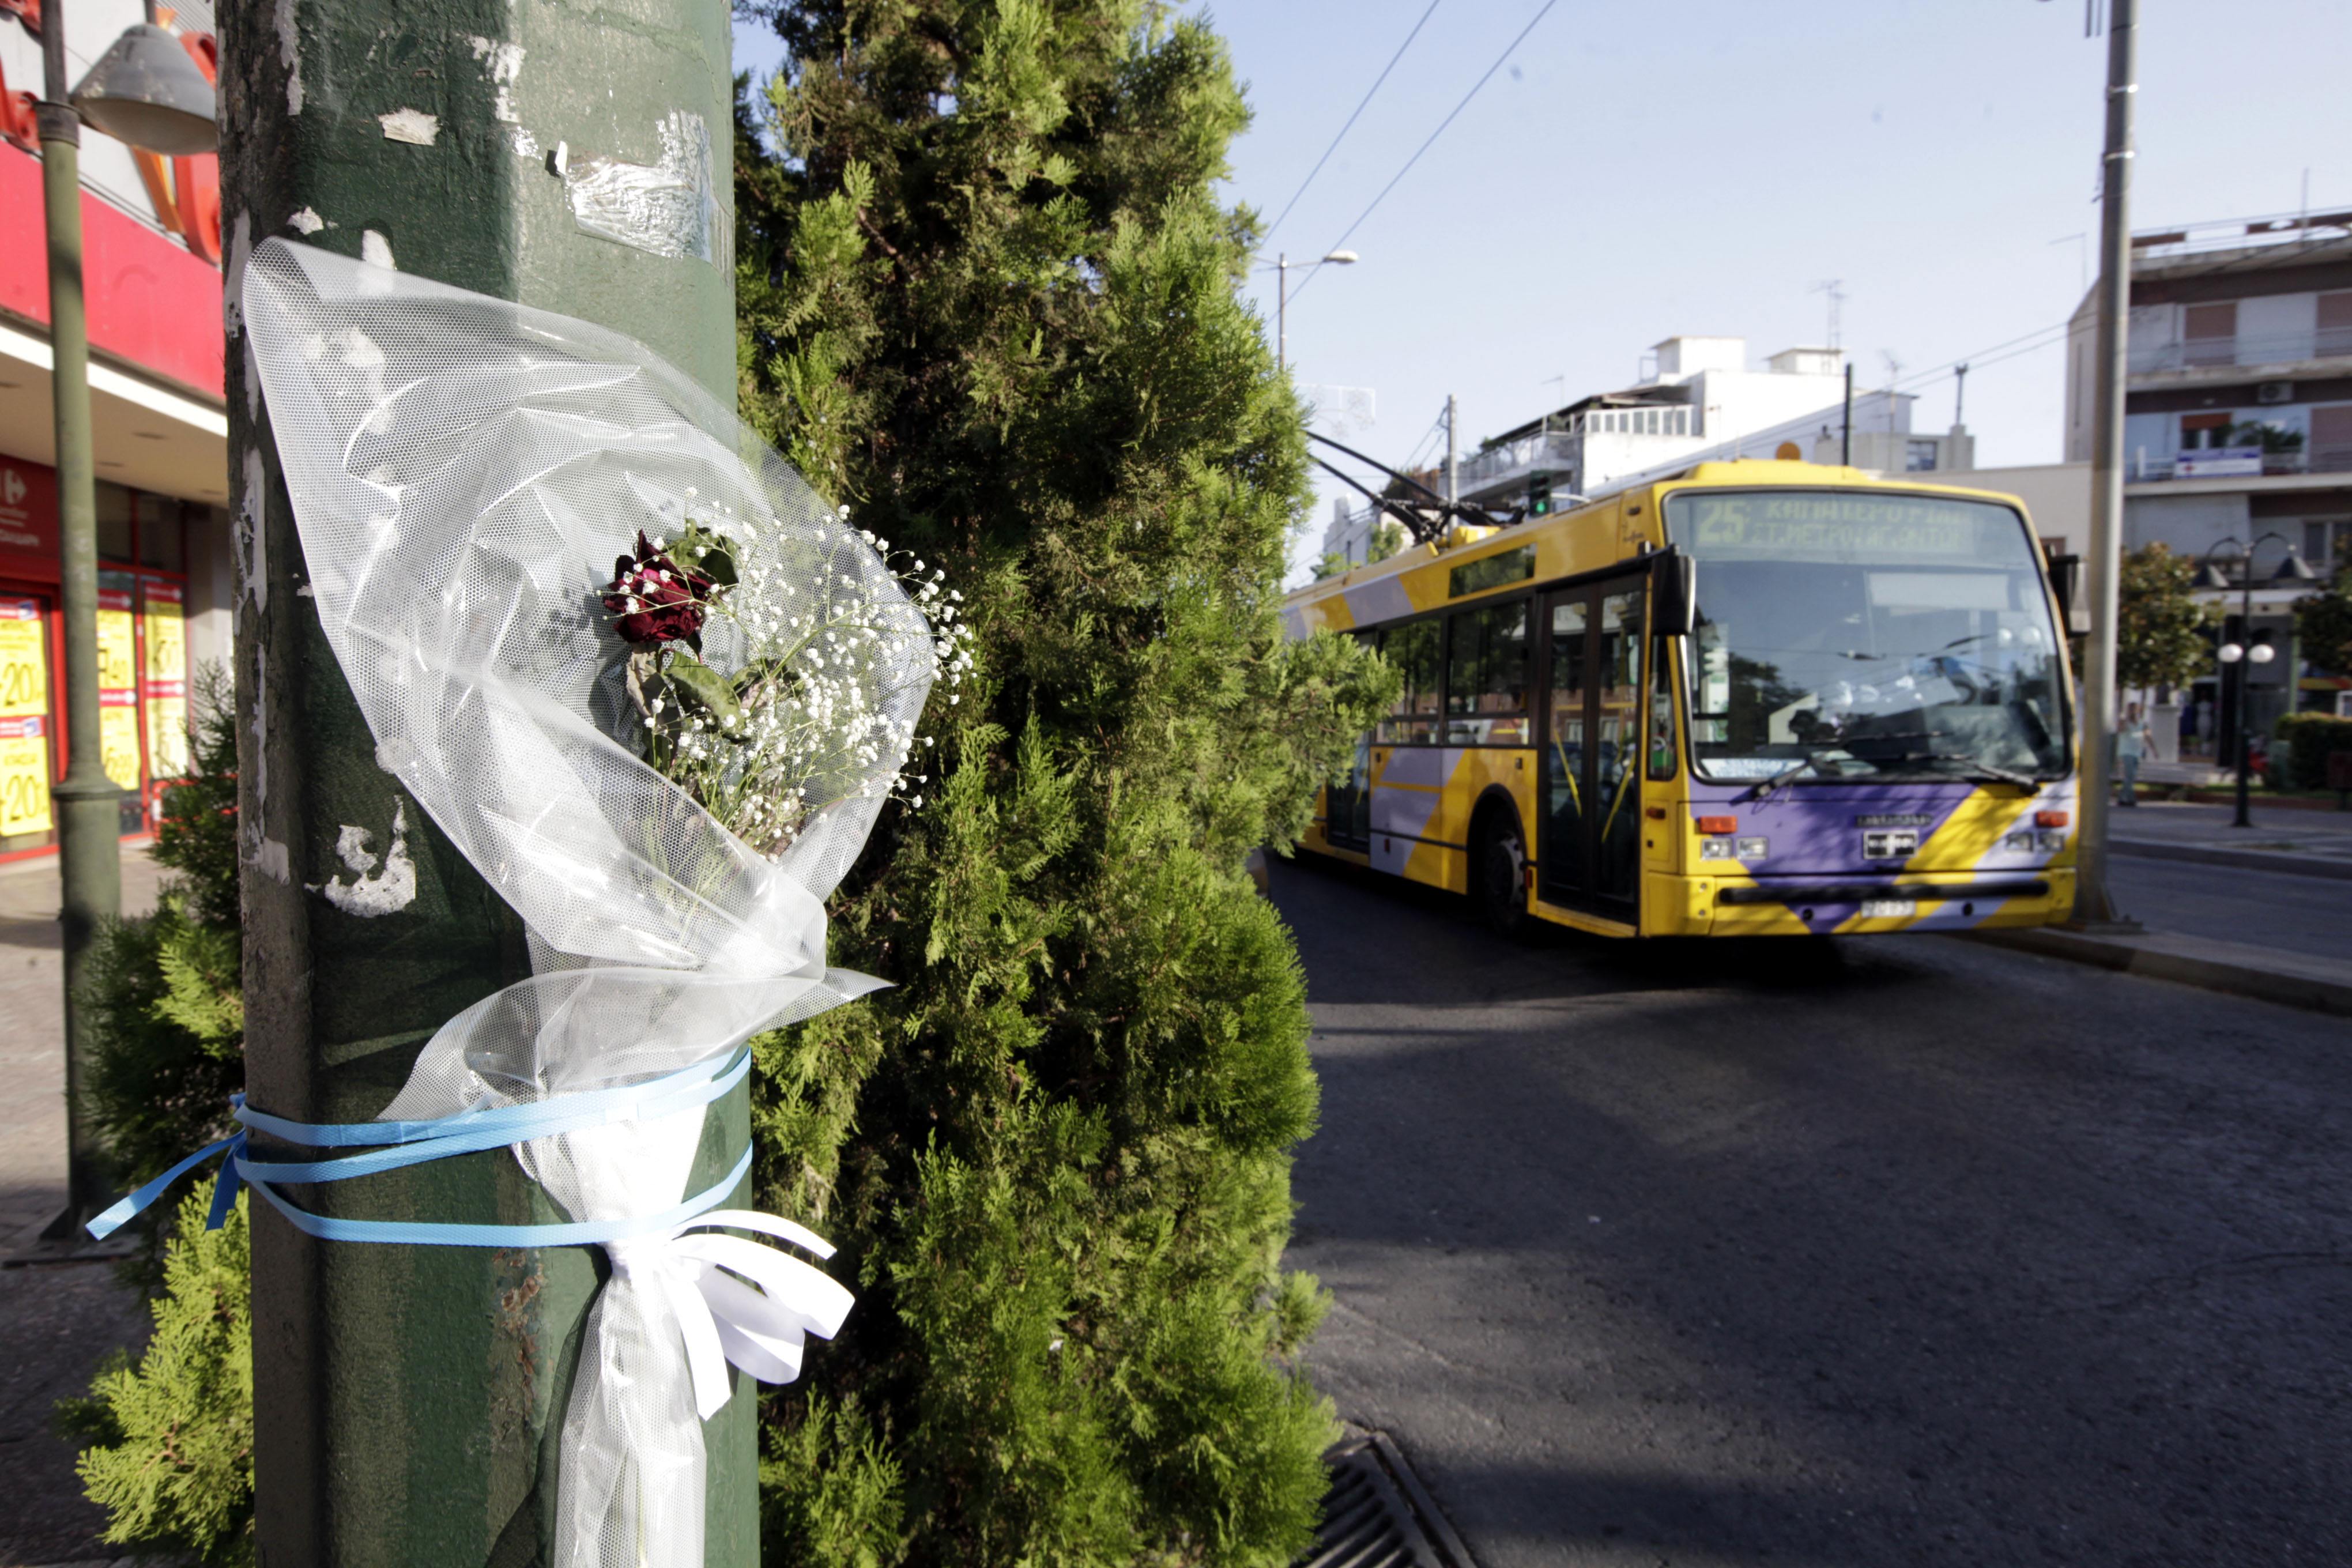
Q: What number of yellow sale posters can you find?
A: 6